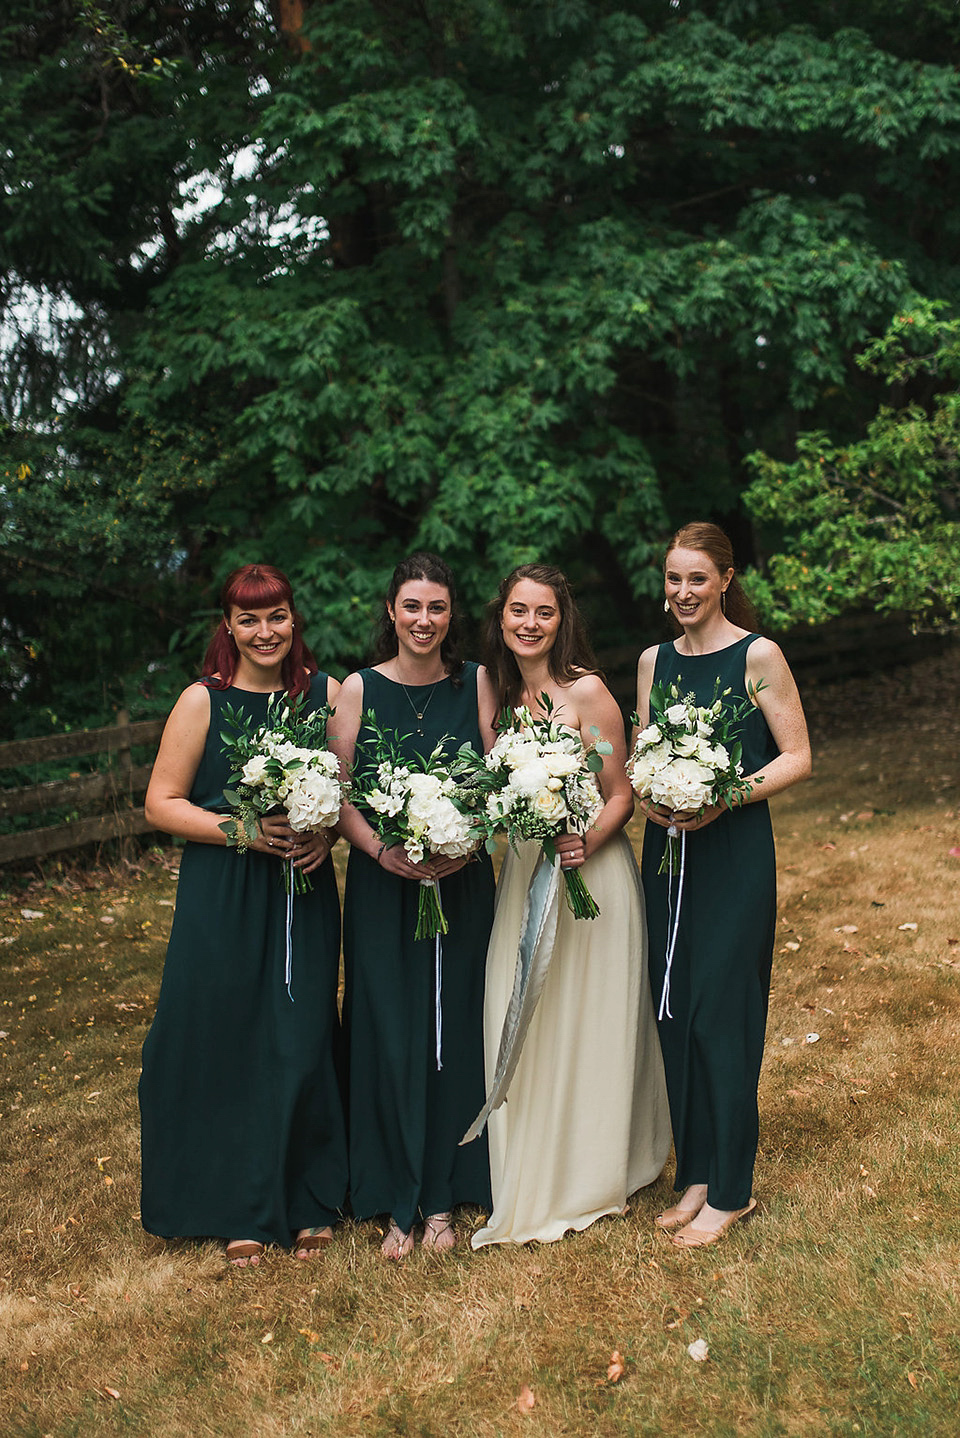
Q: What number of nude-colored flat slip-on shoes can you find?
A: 2